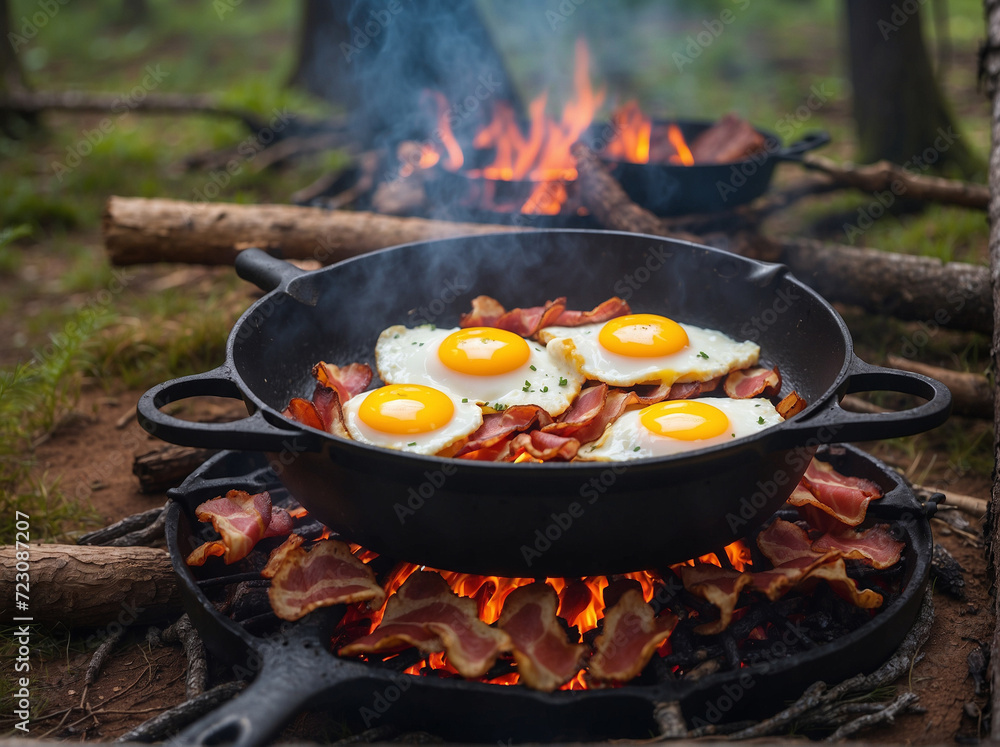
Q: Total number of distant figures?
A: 0